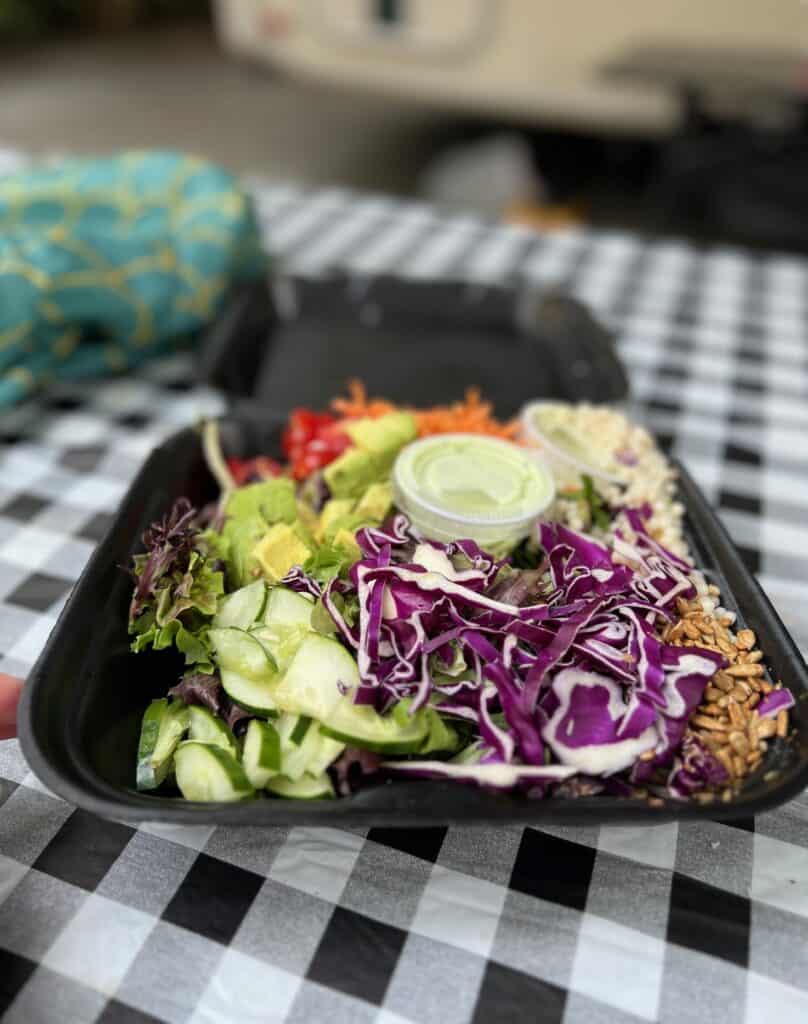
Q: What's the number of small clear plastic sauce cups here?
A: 2